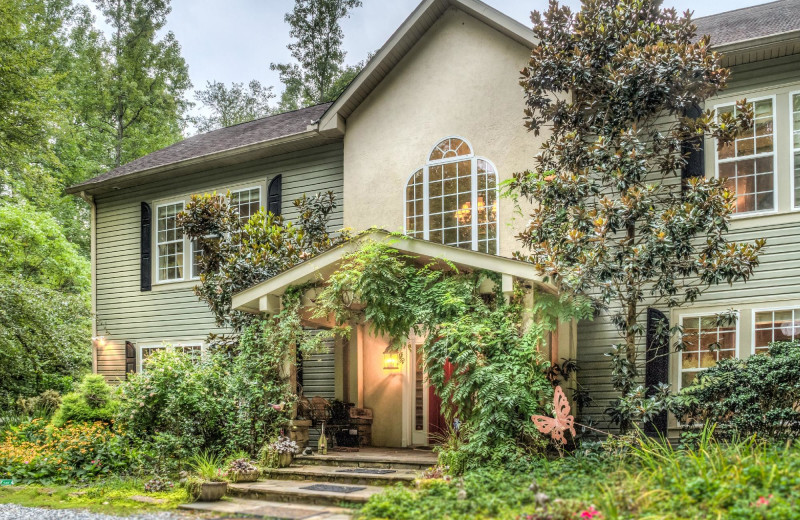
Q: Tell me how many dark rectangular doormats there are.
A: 2